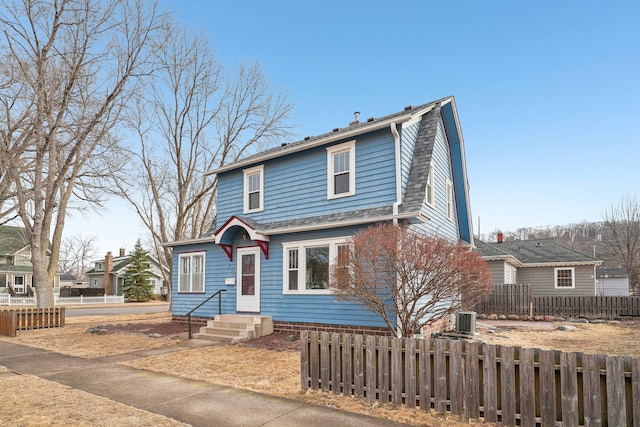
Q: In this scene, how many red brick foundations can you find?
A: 1